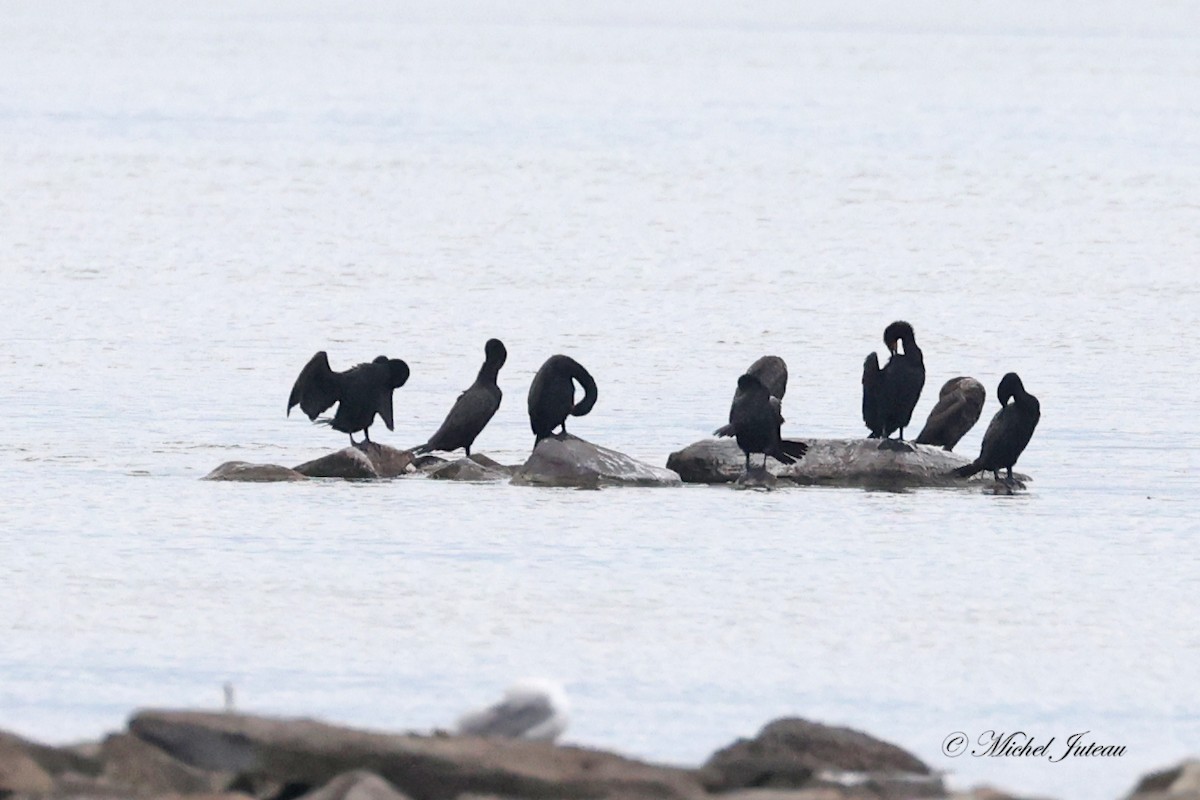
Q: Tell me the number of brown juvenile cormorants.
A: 2